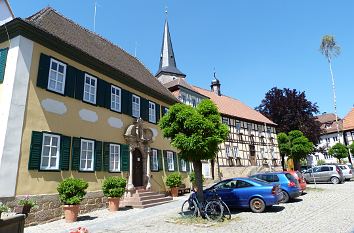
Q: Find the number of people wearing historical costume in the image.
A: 0